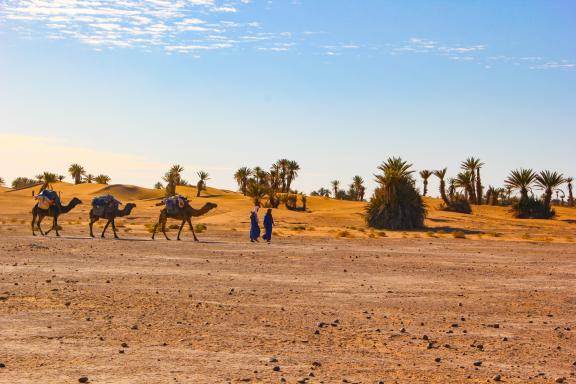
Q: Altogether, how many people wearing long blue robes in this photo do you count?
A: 2